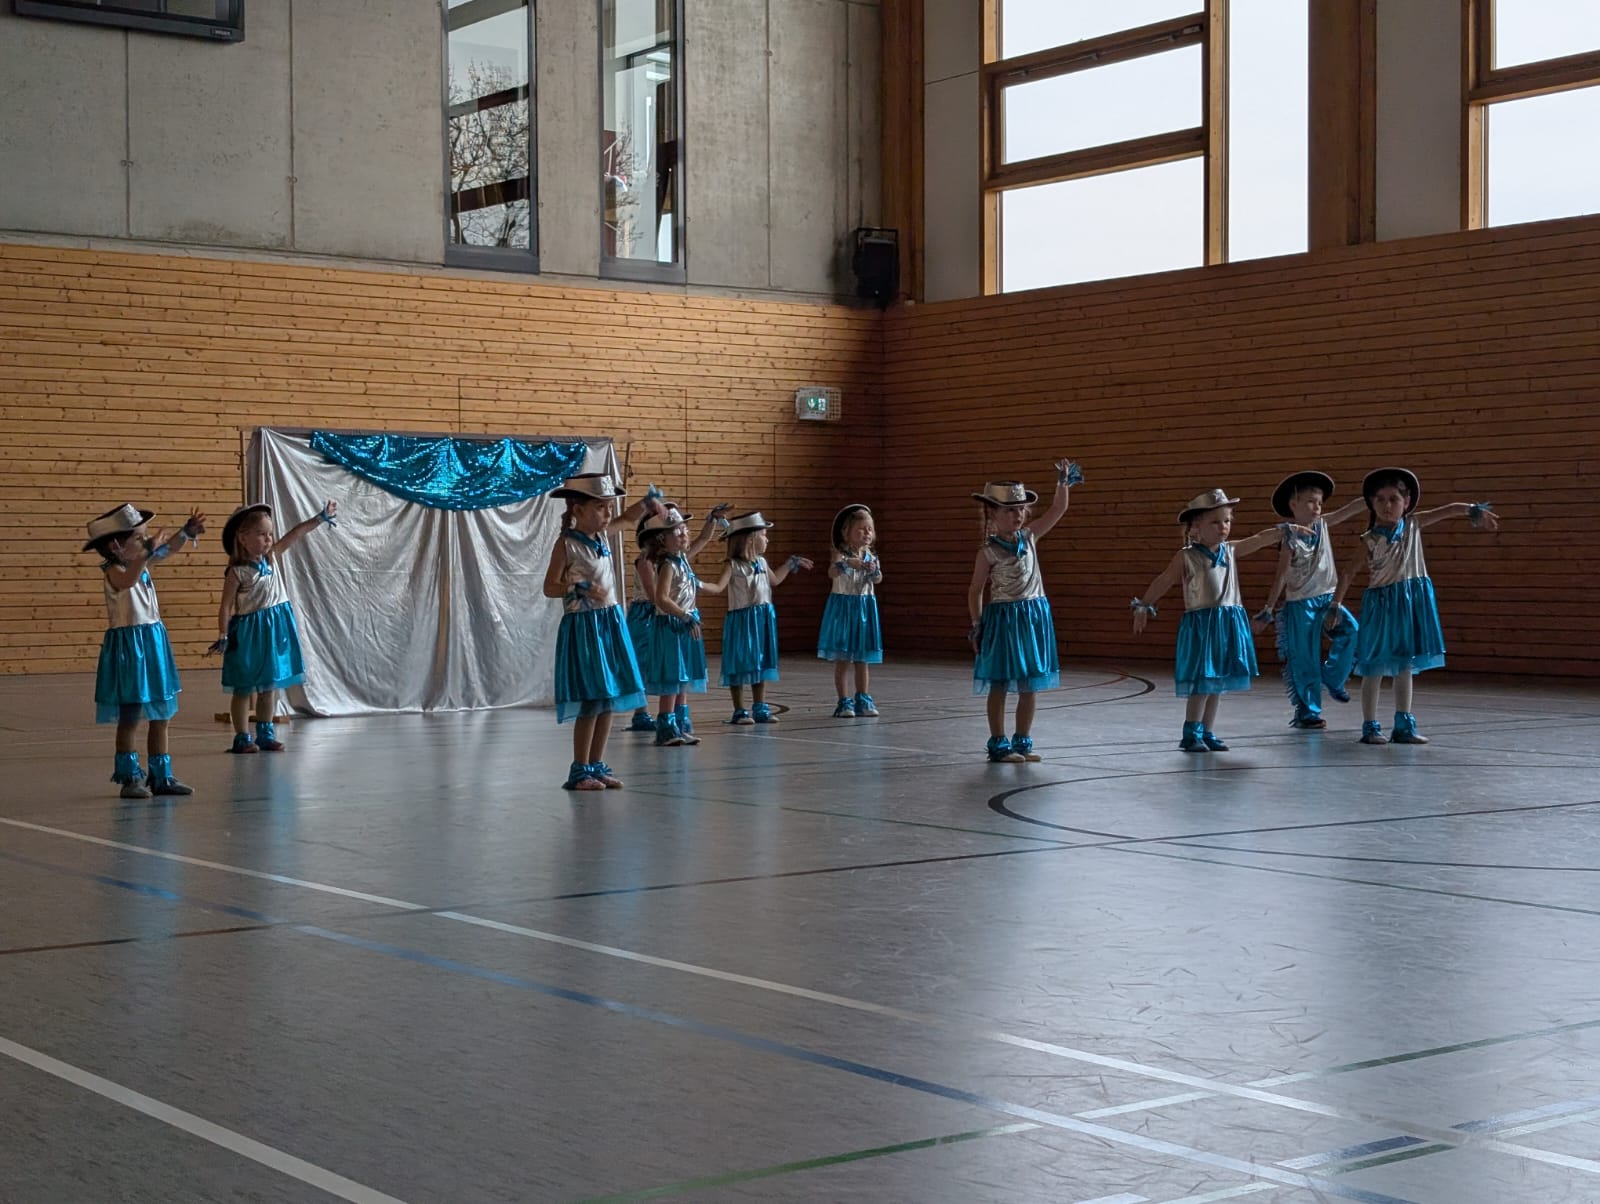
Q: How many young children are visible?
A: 11